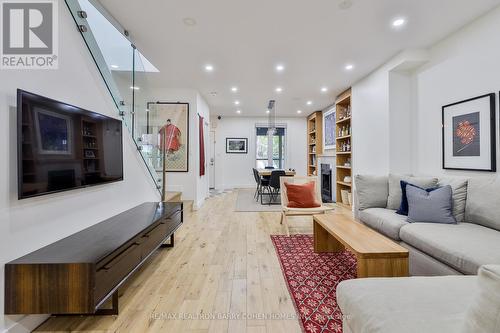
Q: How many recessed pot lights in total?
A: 12